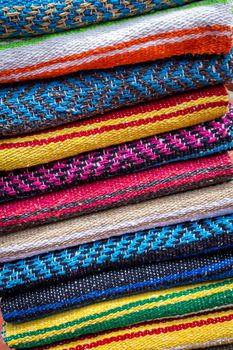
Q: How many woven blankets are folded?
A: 11